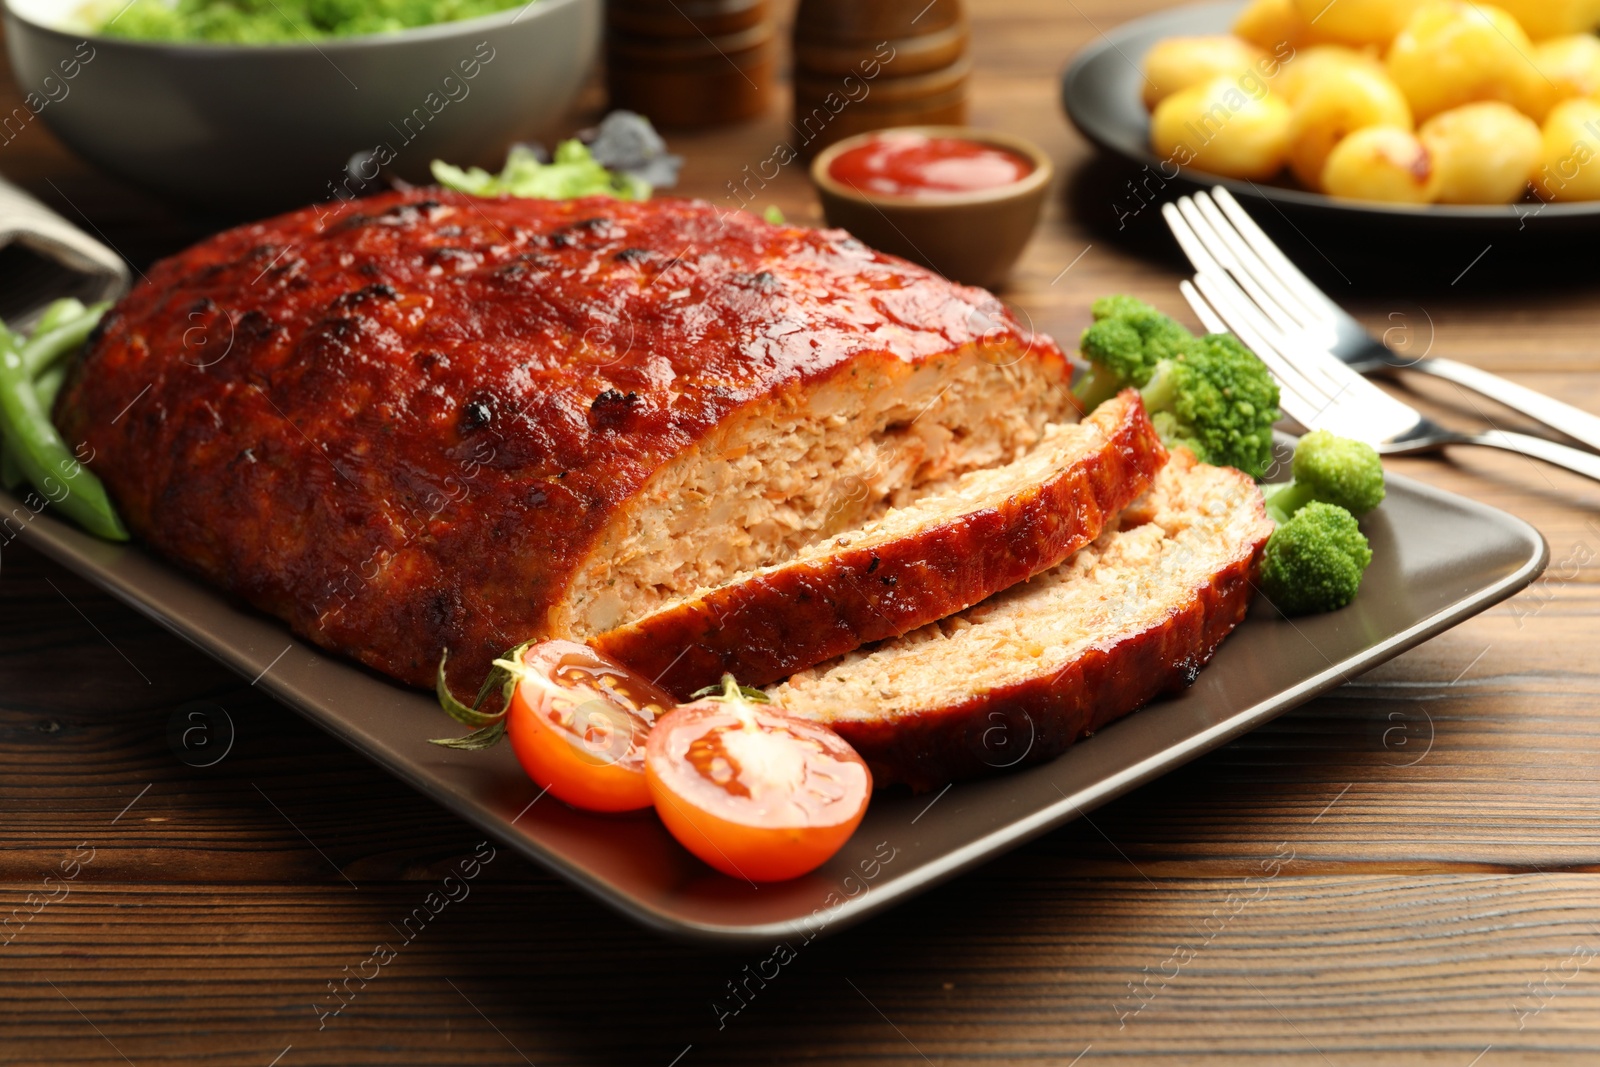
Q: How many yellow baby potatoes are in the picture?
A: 11